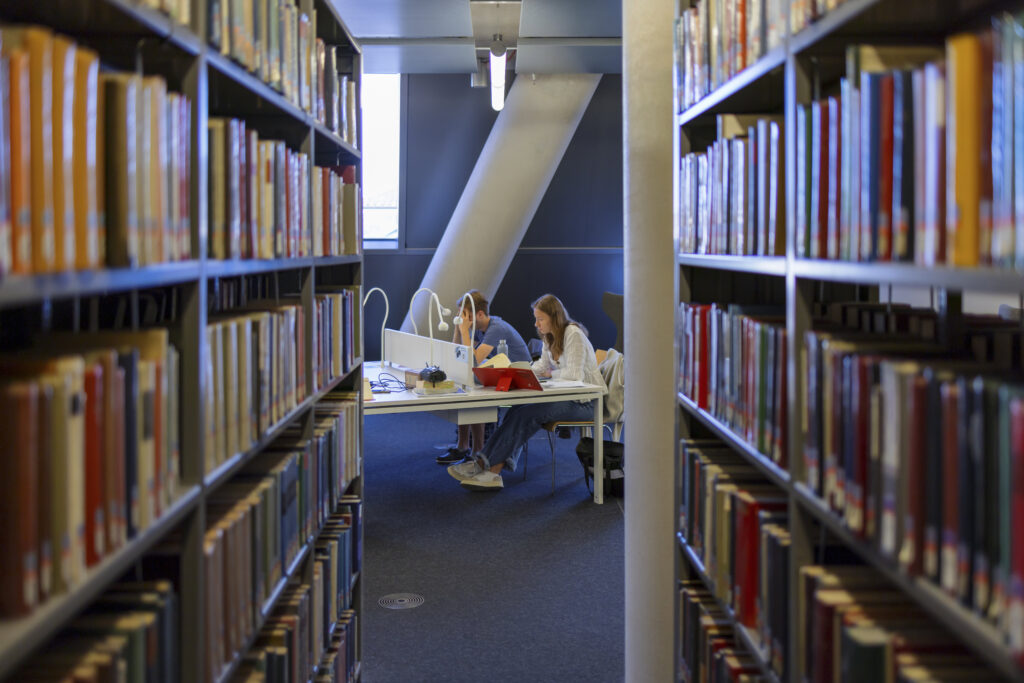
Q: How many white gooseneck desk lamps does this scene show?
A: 4